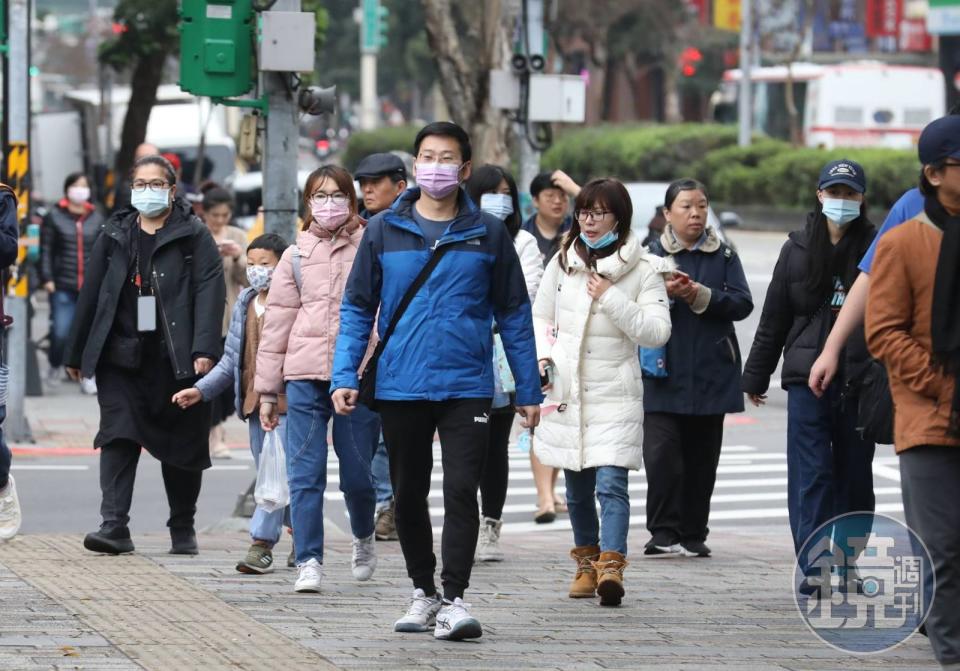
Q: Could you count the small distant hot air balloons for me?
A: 0